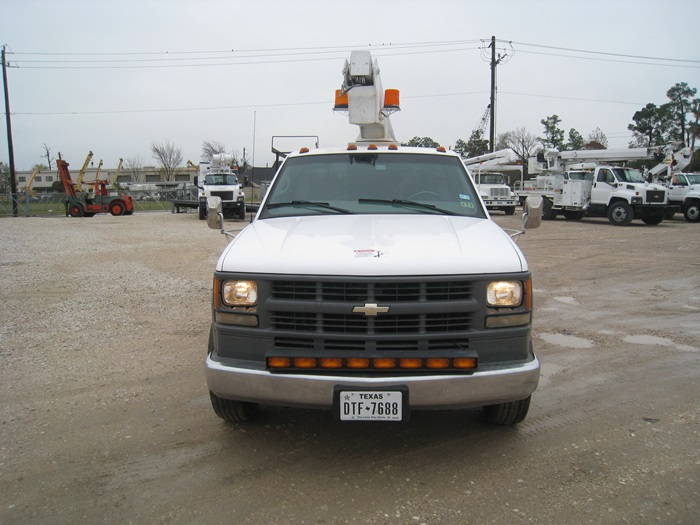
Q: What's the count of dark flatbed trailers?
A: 1